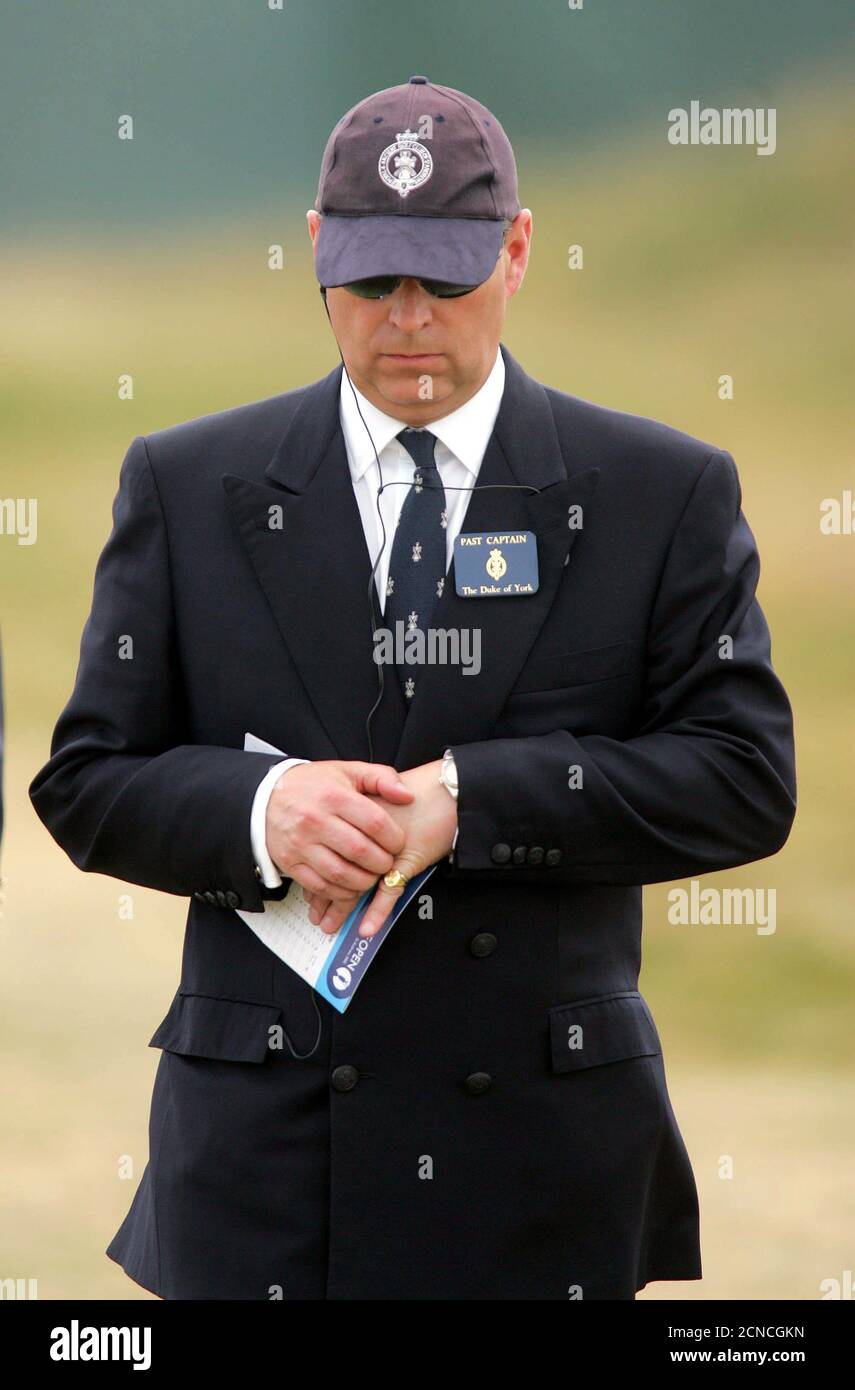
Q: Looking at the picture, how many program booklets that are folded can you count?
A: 1